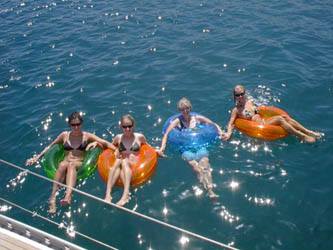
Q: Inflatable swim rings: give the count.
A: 4